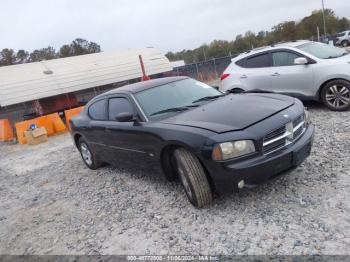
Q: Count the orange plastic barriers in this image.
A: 3